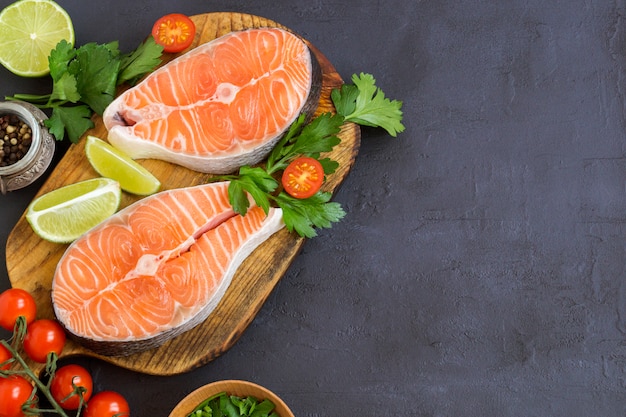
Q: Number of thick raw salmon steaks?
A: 2